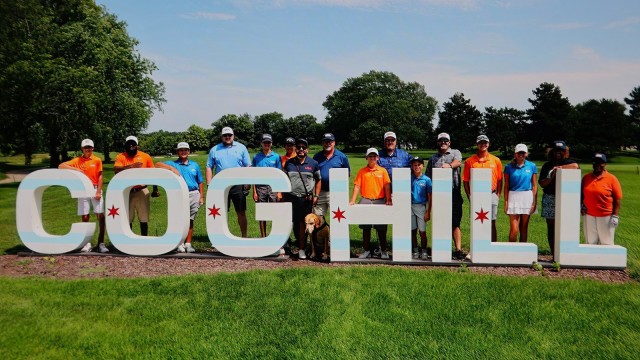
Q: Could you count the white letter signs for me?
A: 7